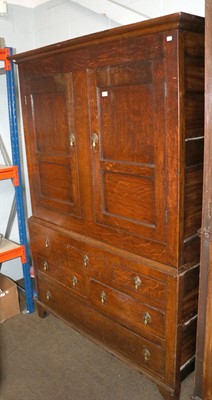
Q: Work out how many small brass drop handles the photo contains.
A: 11